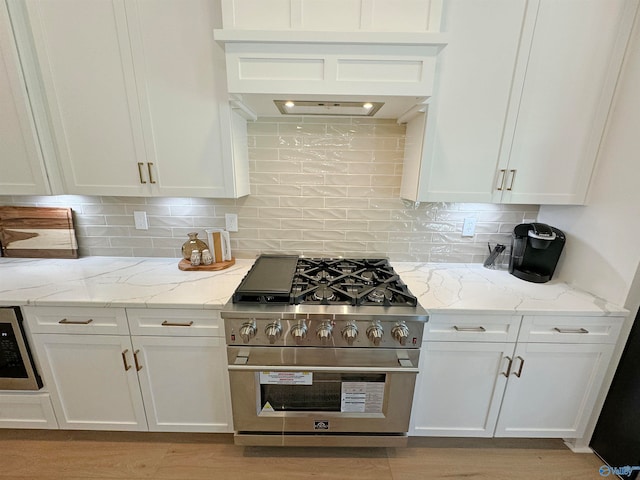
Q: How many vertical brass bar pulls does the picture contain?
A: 8